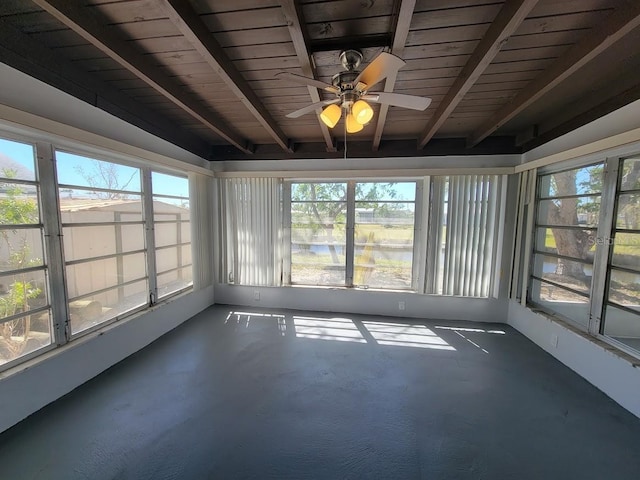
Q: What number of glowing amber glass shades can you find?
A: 3